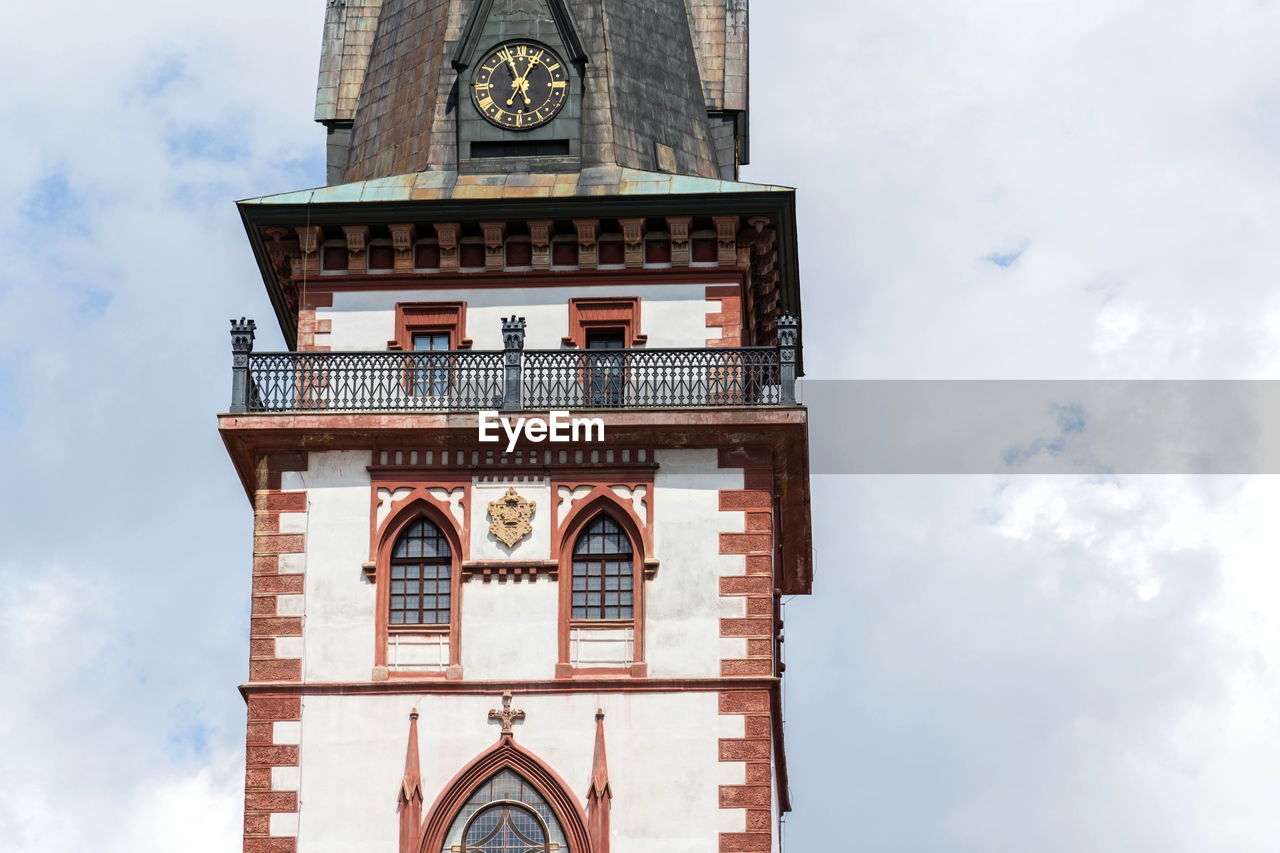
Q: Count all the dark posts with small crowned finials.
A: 3